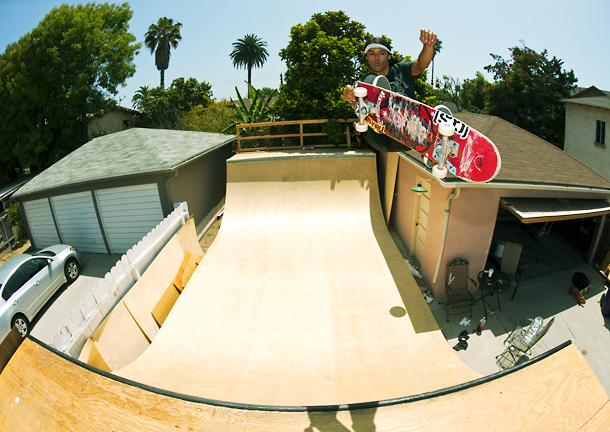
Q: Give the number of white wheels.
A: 4